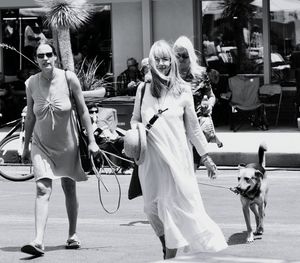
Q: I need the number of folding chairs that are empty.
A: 2